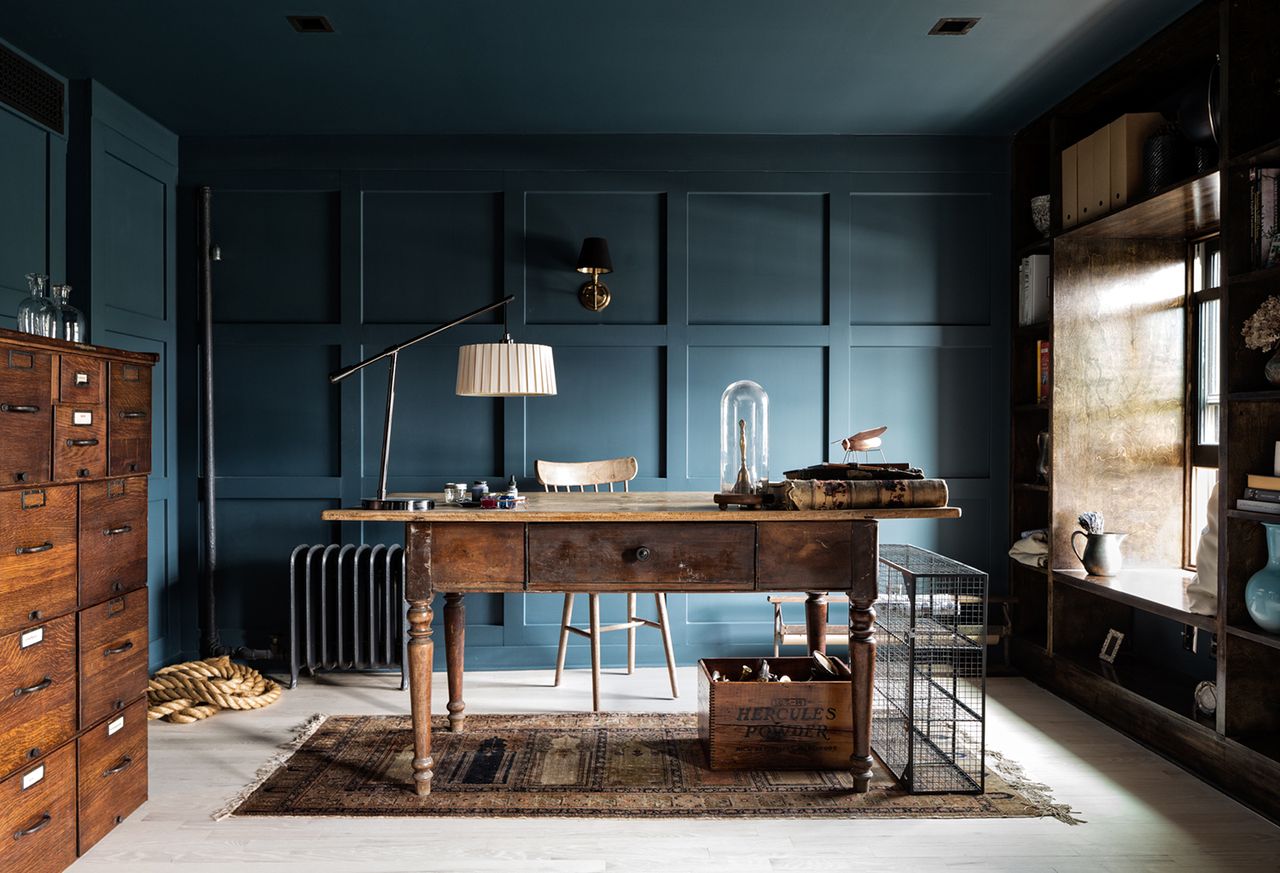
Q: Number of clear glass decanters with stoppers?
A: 2